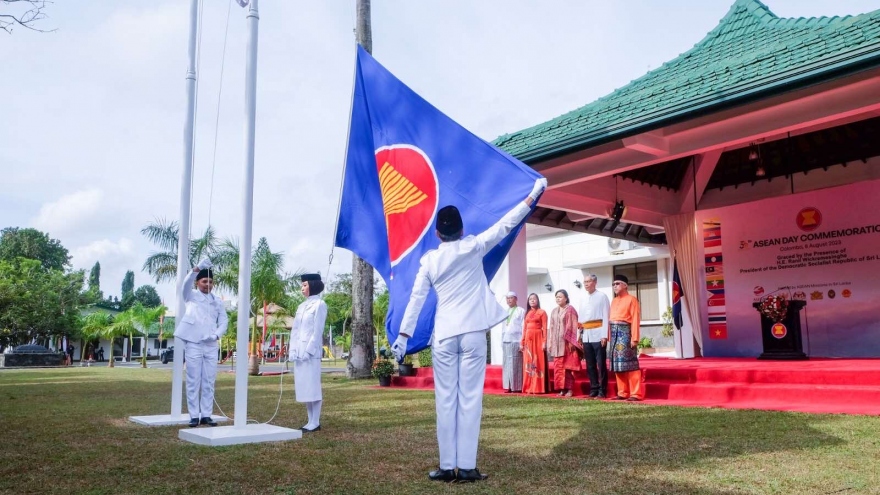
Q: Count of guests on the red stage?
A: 5